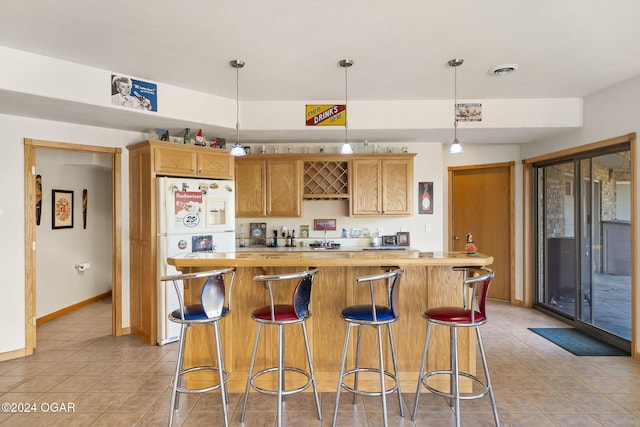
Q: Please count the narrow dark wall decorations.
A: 2